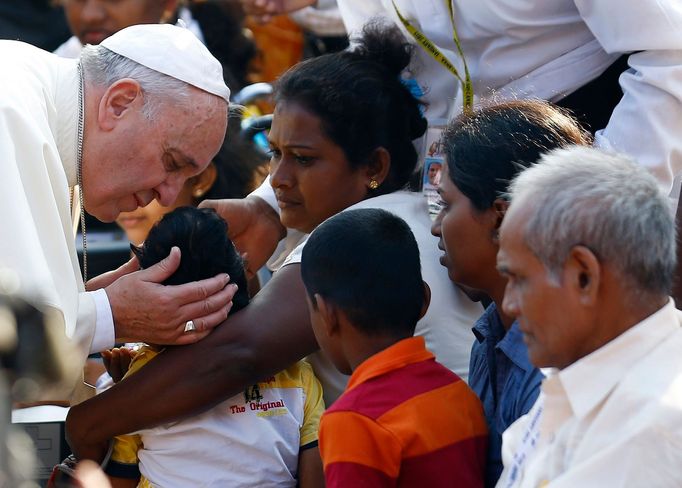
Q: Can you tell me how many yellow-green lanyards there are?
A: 1